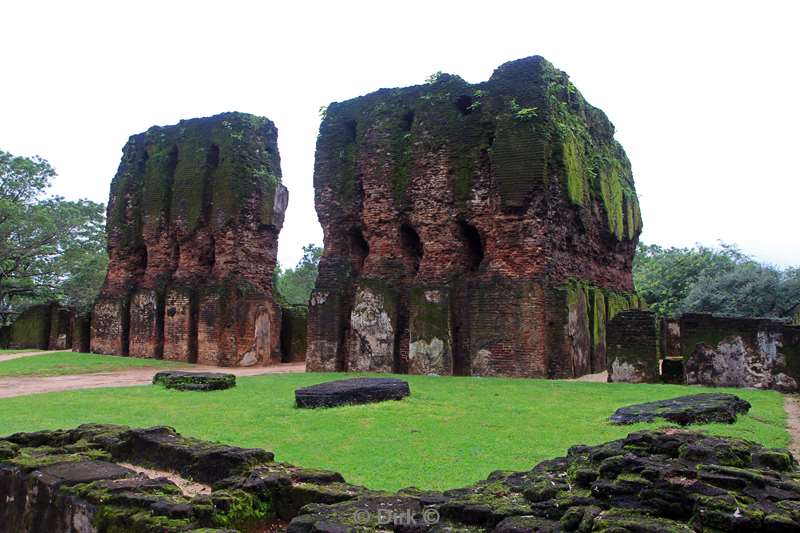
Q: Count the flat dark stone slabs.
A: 3